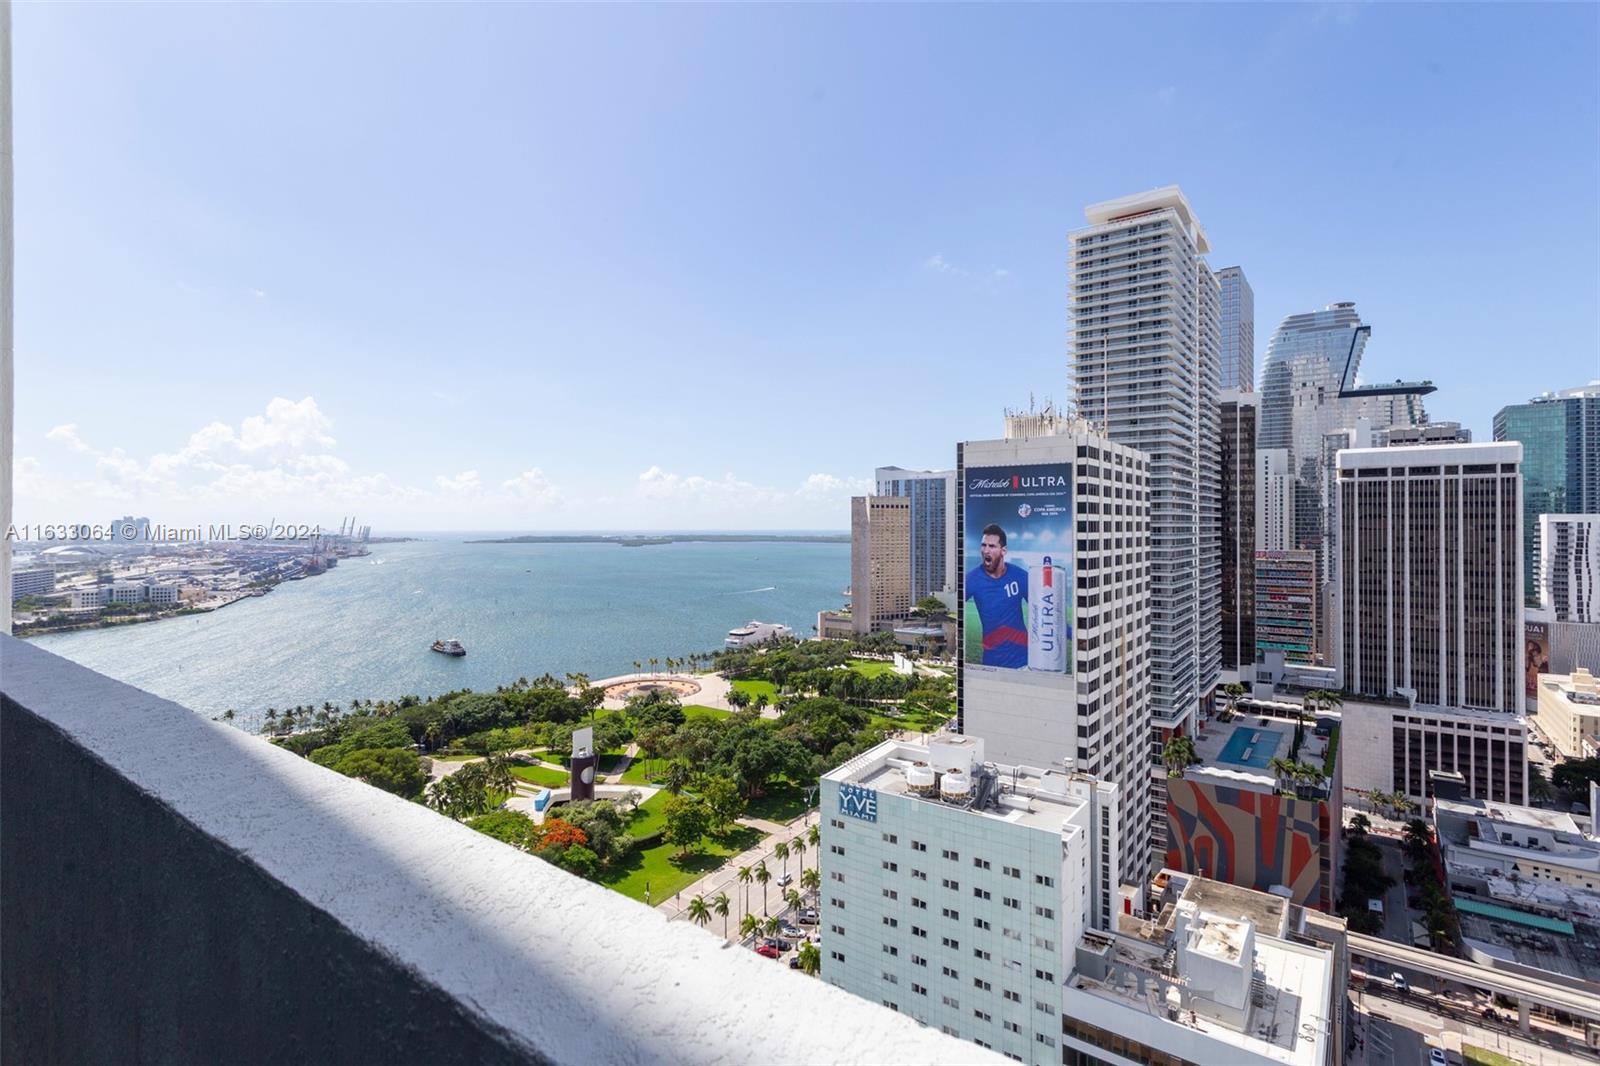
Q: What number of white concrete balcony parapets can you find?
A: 1